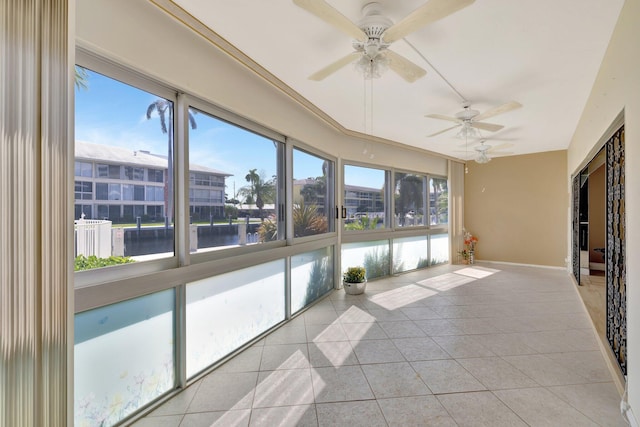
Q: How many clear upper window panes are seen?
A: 6